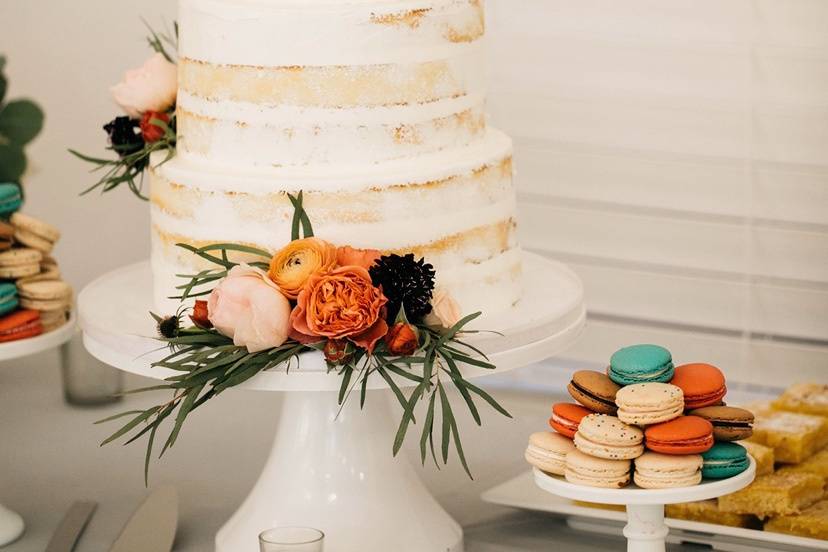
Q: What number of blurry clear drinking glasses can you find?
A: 1